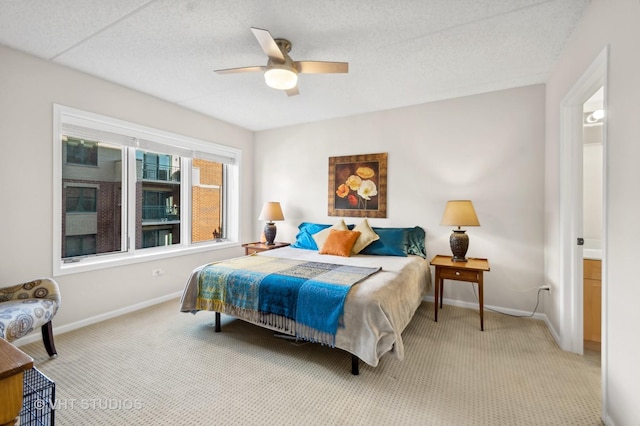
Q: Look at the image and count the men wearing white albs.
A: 0